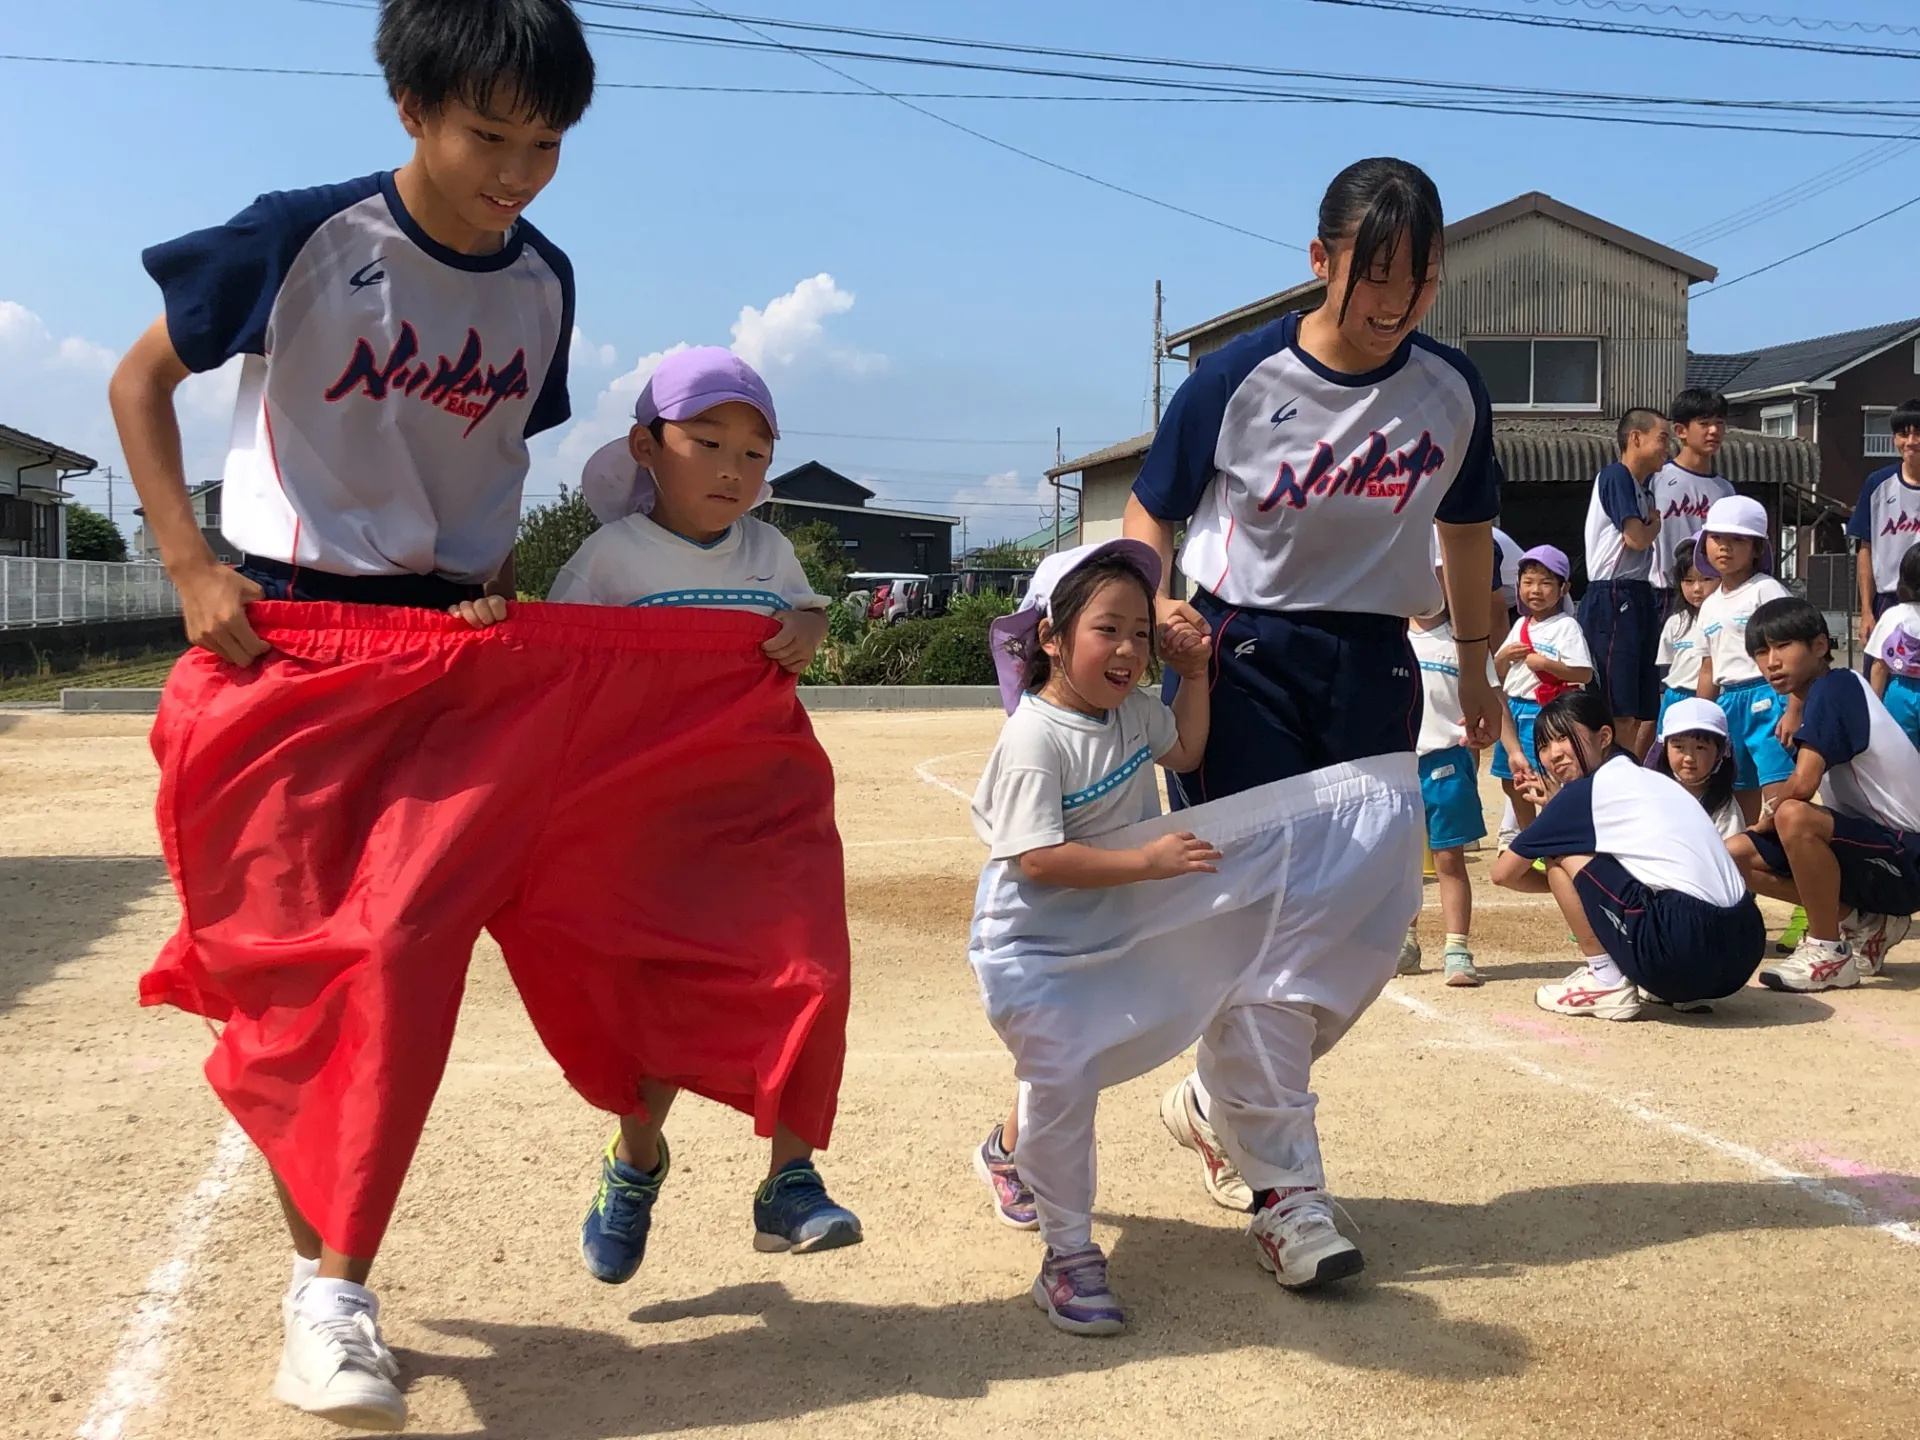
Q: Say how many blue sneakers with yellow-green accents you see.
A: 2